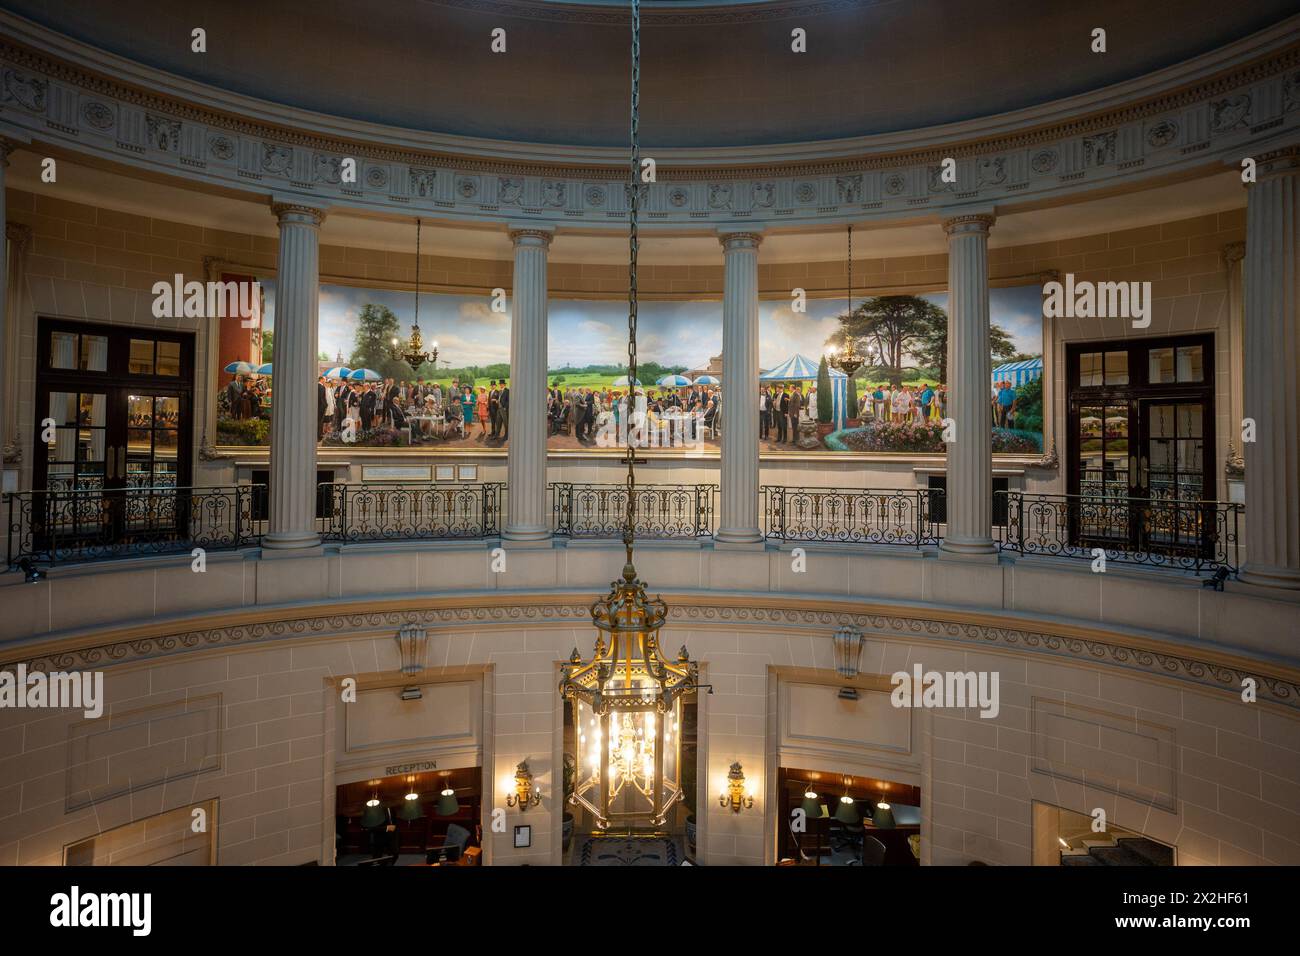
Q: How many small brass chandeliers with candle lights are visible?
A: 2